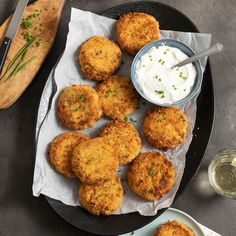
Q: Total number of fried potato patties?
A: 11